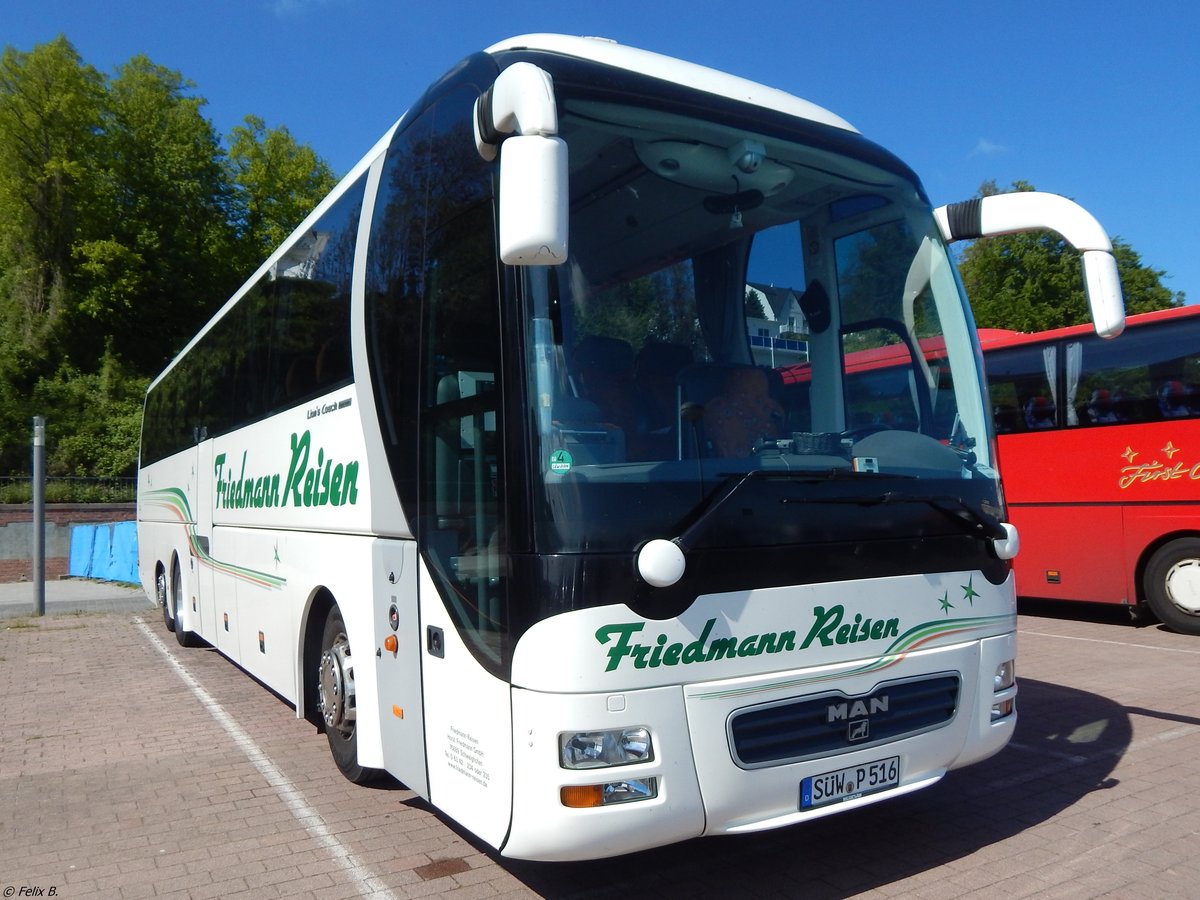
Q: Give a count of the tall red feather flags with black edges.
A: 0